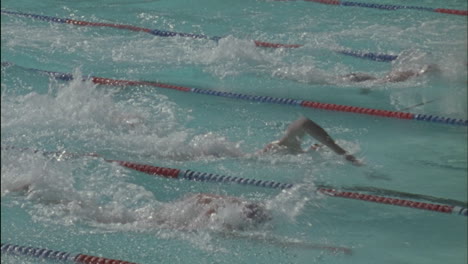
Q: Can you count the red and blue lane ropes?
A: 5